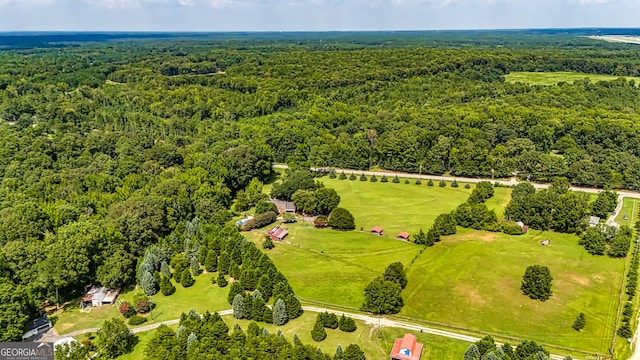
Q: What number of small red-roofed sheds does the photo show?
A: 2